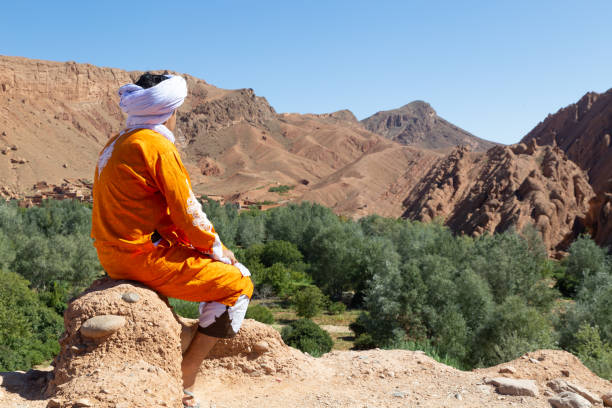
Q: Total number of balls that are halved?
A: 0